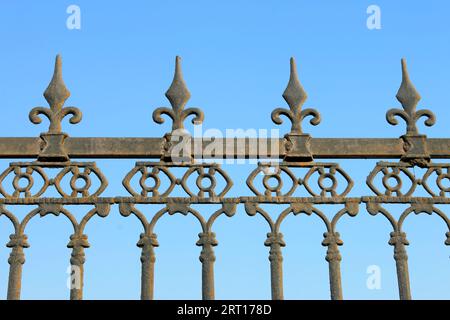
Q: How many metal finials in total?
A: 4